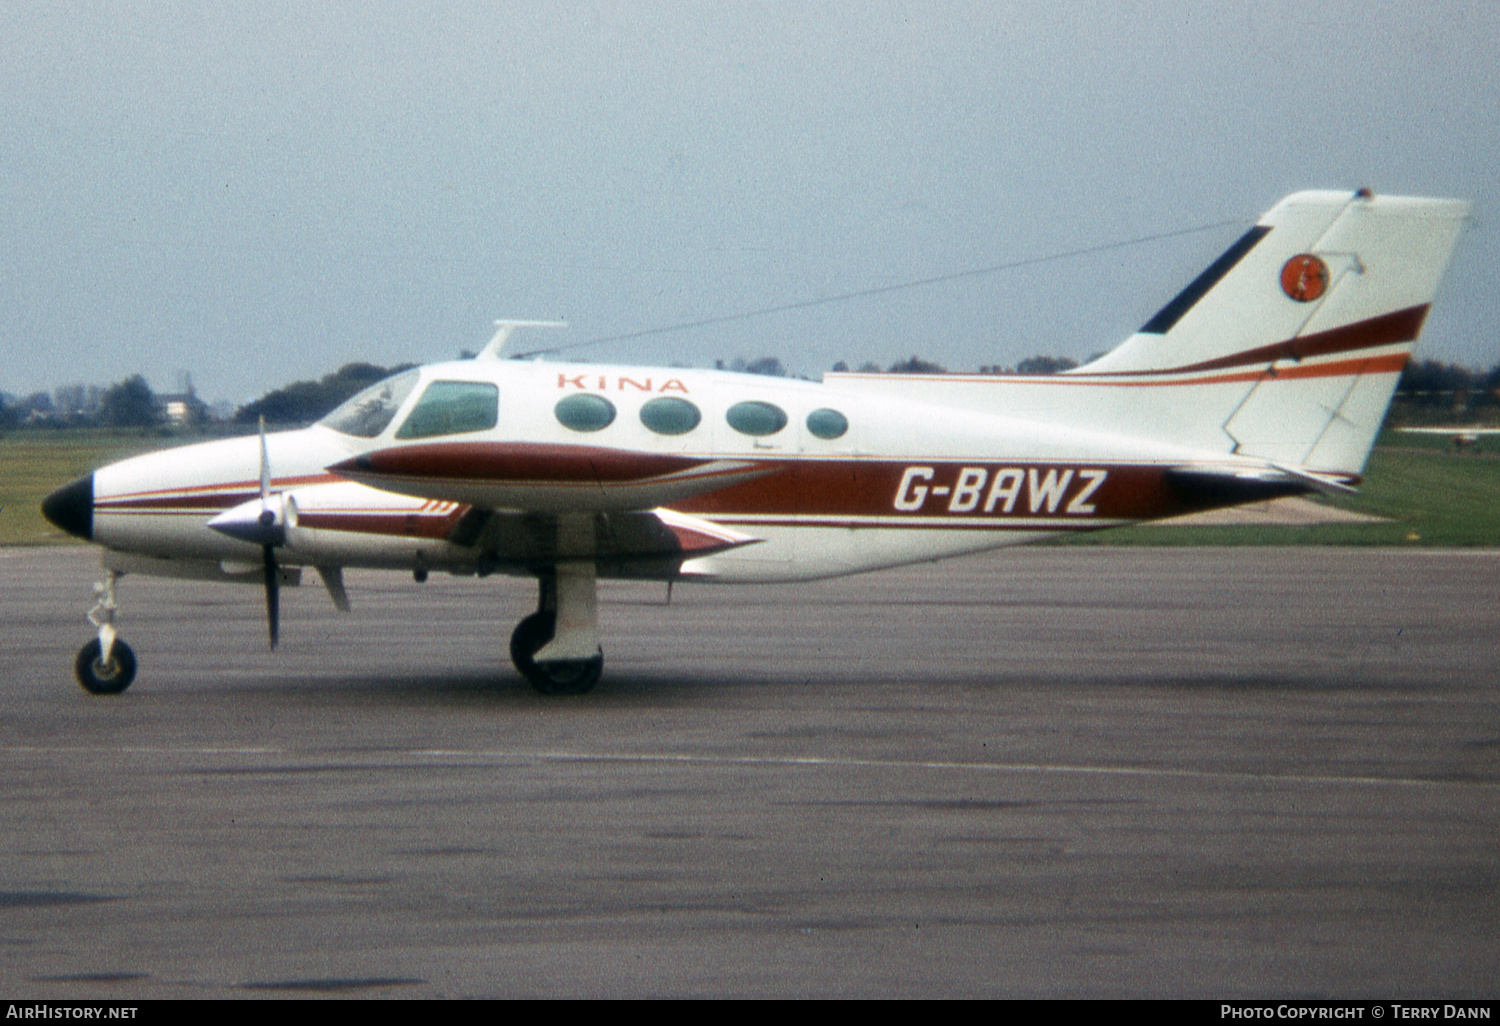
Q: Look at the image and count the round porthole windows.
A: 4